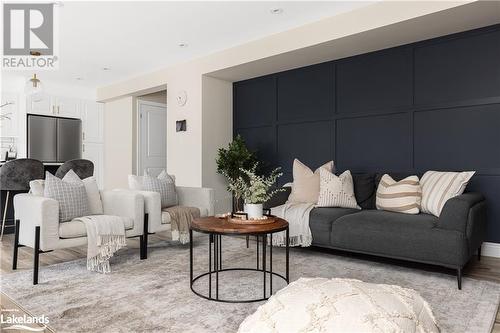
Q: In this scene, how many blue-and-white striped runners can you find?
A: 0